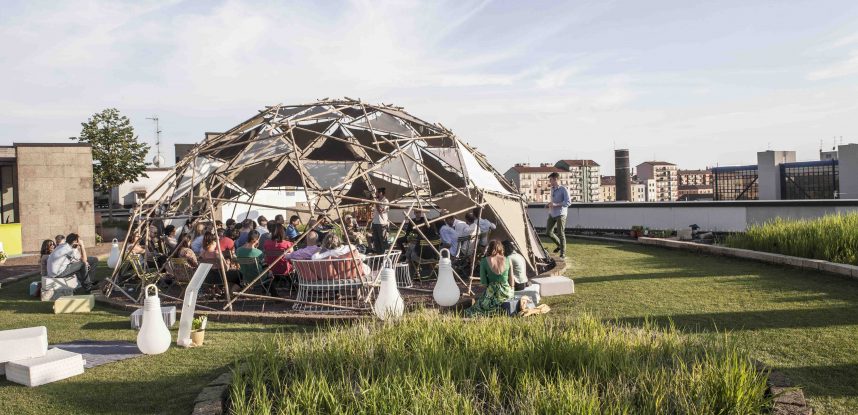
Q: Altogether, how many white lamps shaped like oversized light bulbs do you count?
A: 4